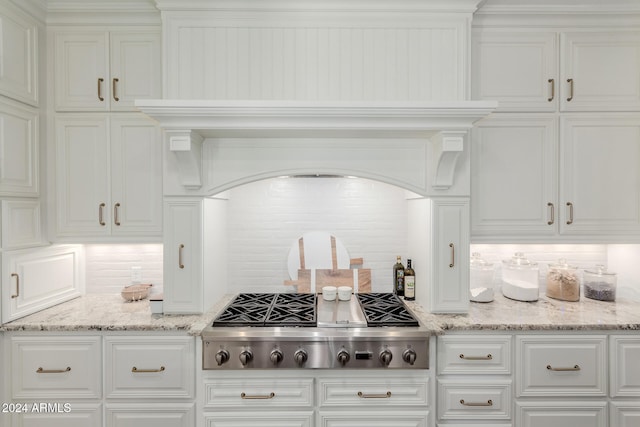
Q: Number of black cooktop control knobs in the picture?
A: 7